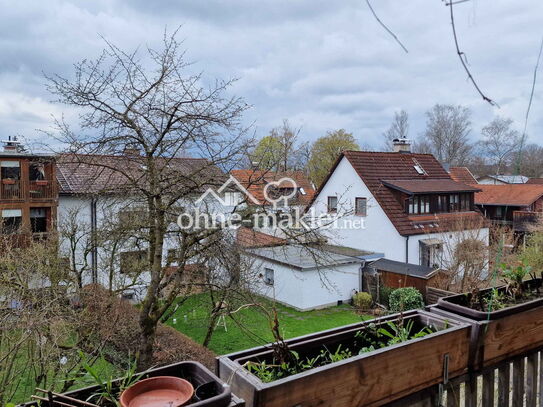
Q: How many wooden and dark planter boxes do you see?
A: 3